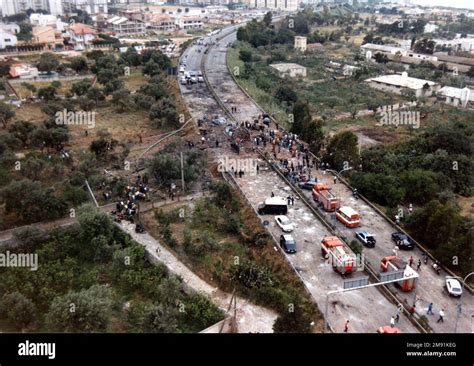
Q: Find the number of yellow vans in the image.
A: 0